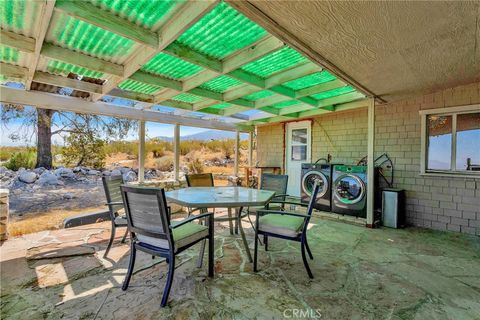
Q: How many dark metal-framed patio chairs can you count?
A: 5